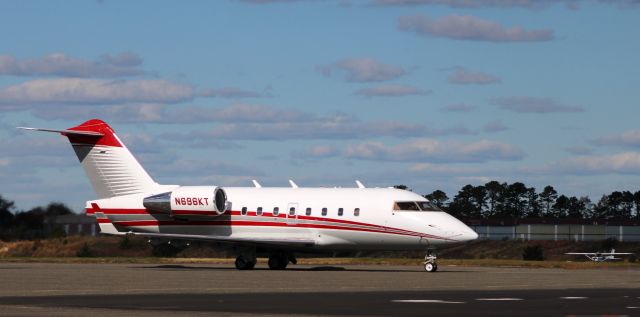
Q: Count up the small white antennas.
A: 3